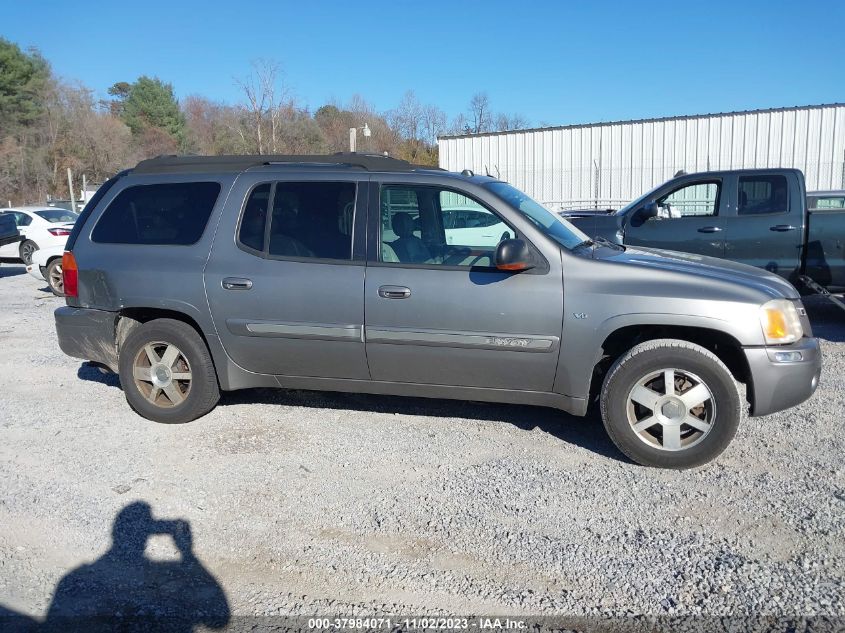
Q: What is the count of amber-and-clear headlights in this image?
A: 1